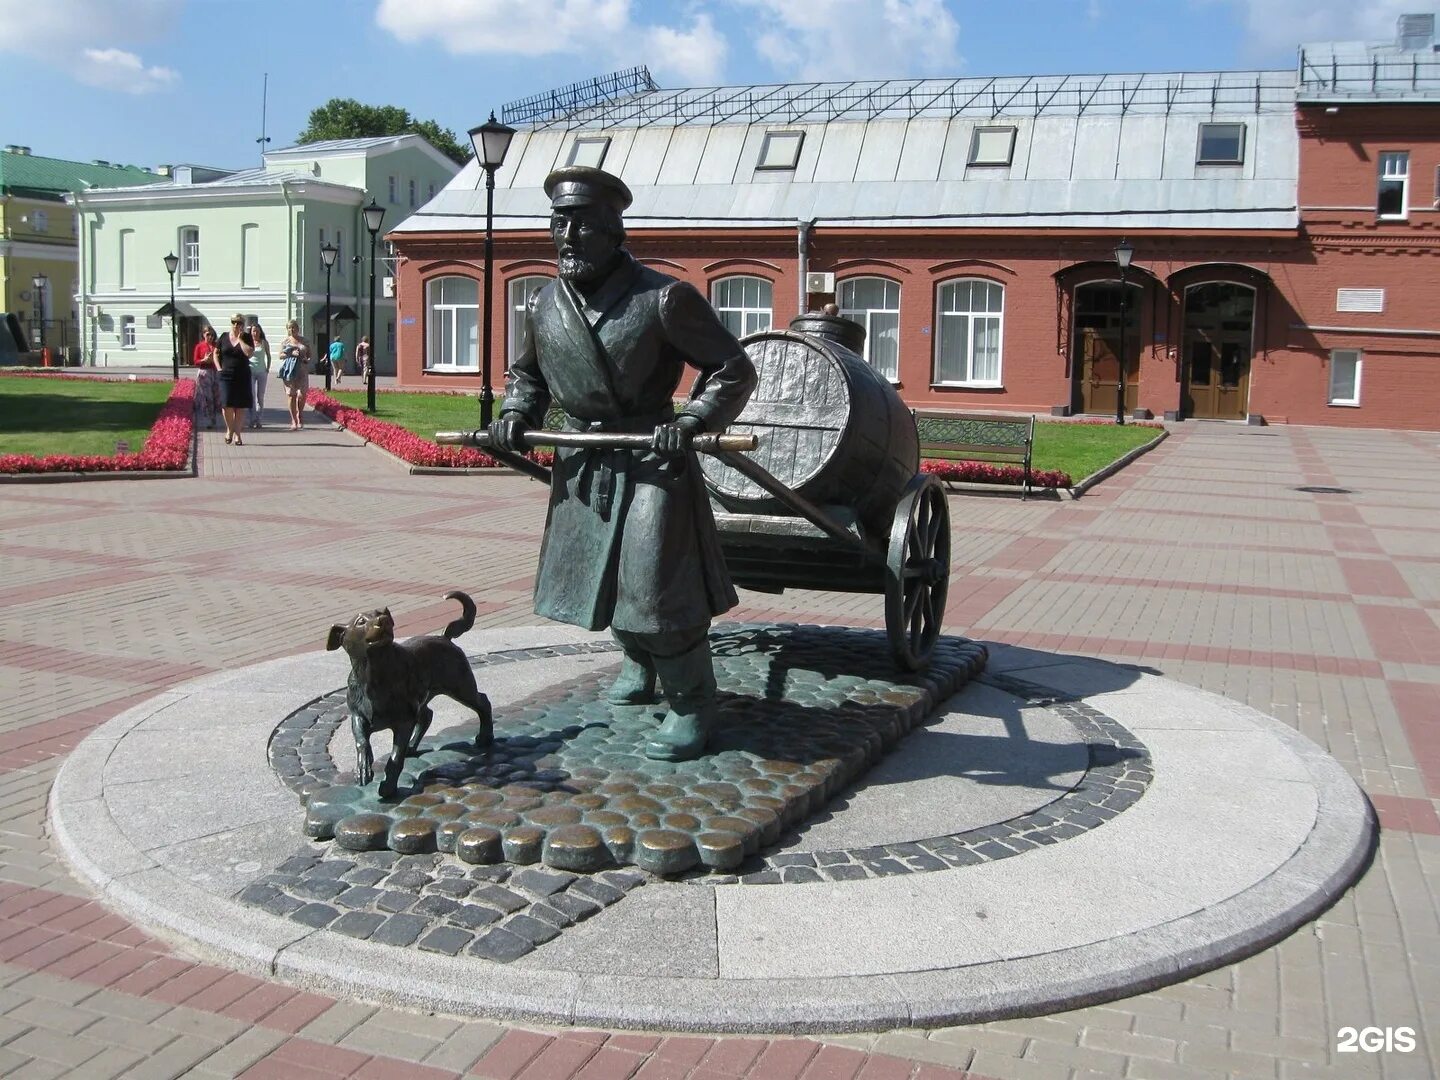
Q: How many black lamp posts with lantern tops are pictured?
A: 6